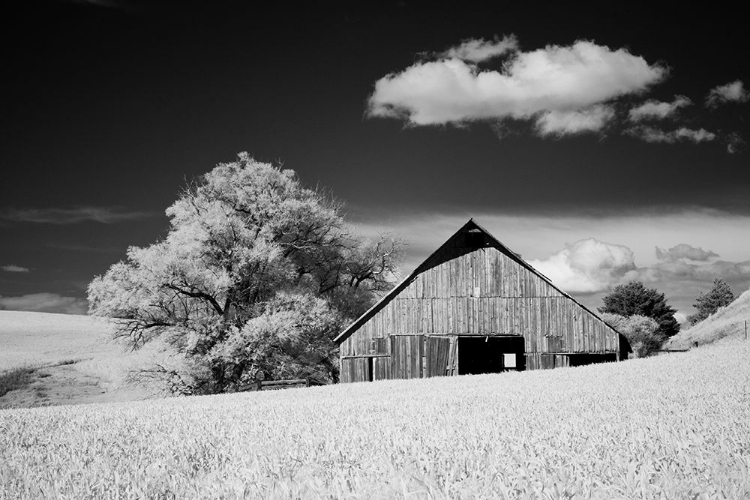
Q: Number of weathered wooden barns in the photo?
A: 1